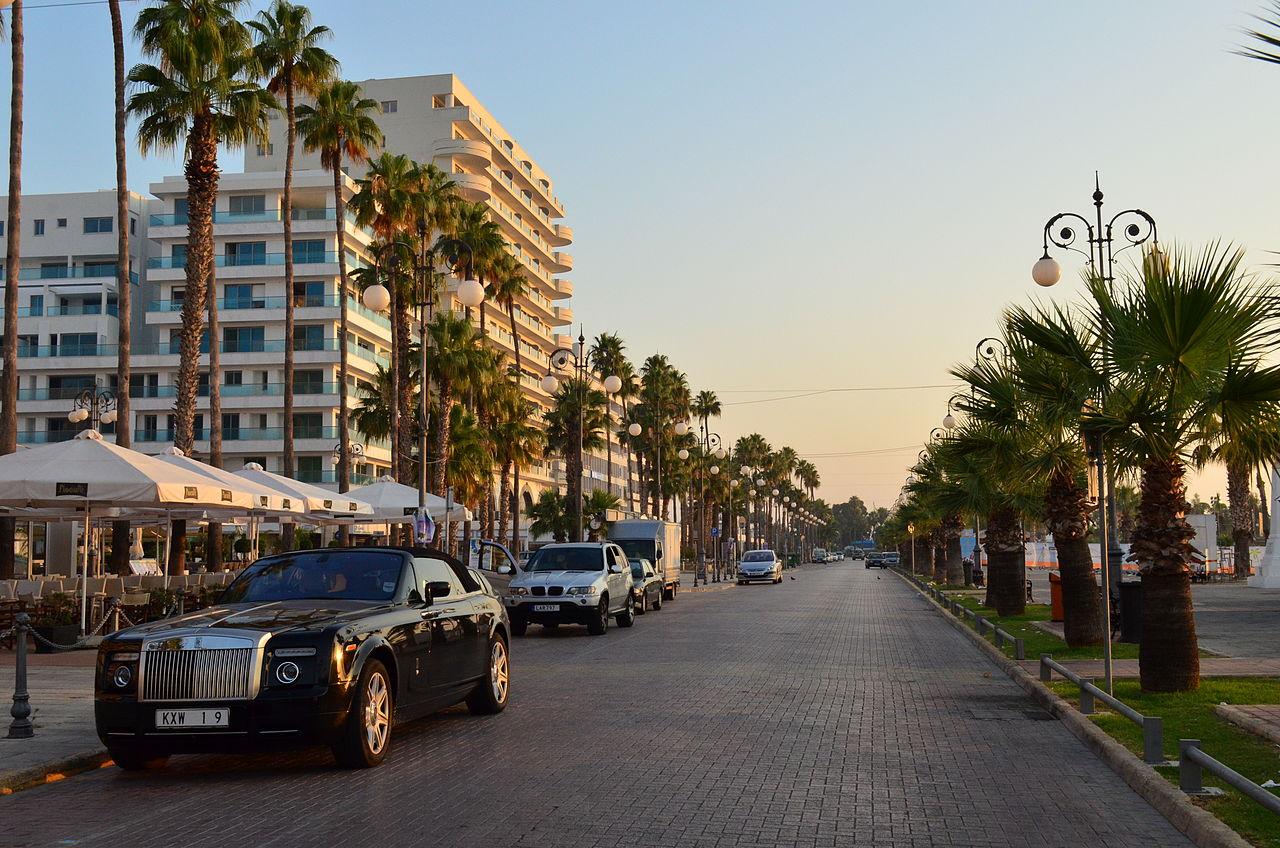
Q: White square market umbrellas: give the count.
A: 4